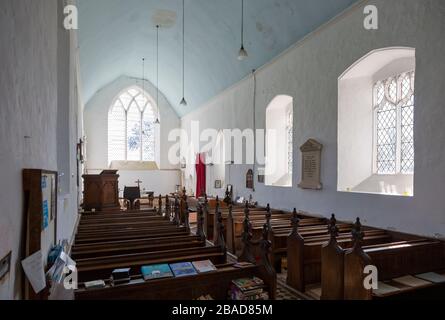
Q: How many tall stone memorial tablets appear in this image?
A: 1